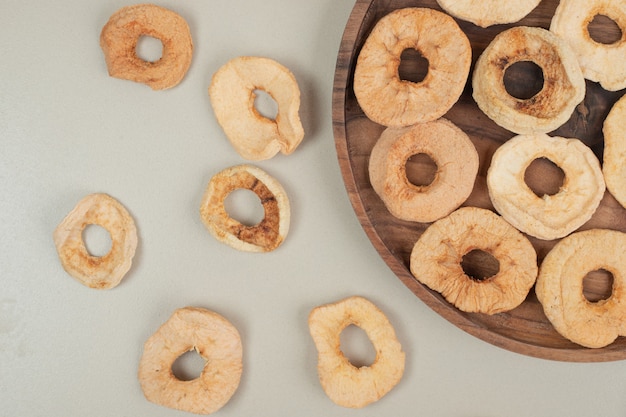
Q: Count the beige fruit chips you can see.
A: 15